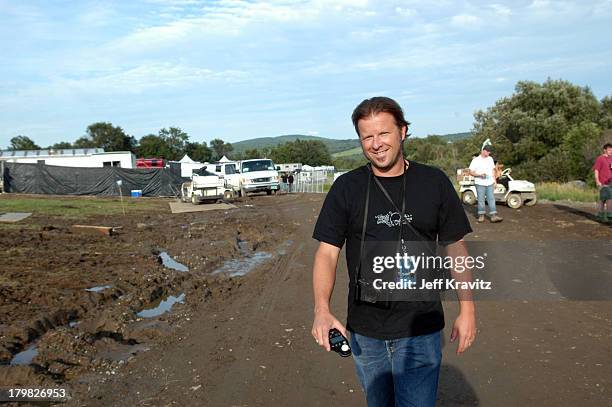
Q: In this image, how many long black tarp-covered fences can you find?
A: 1